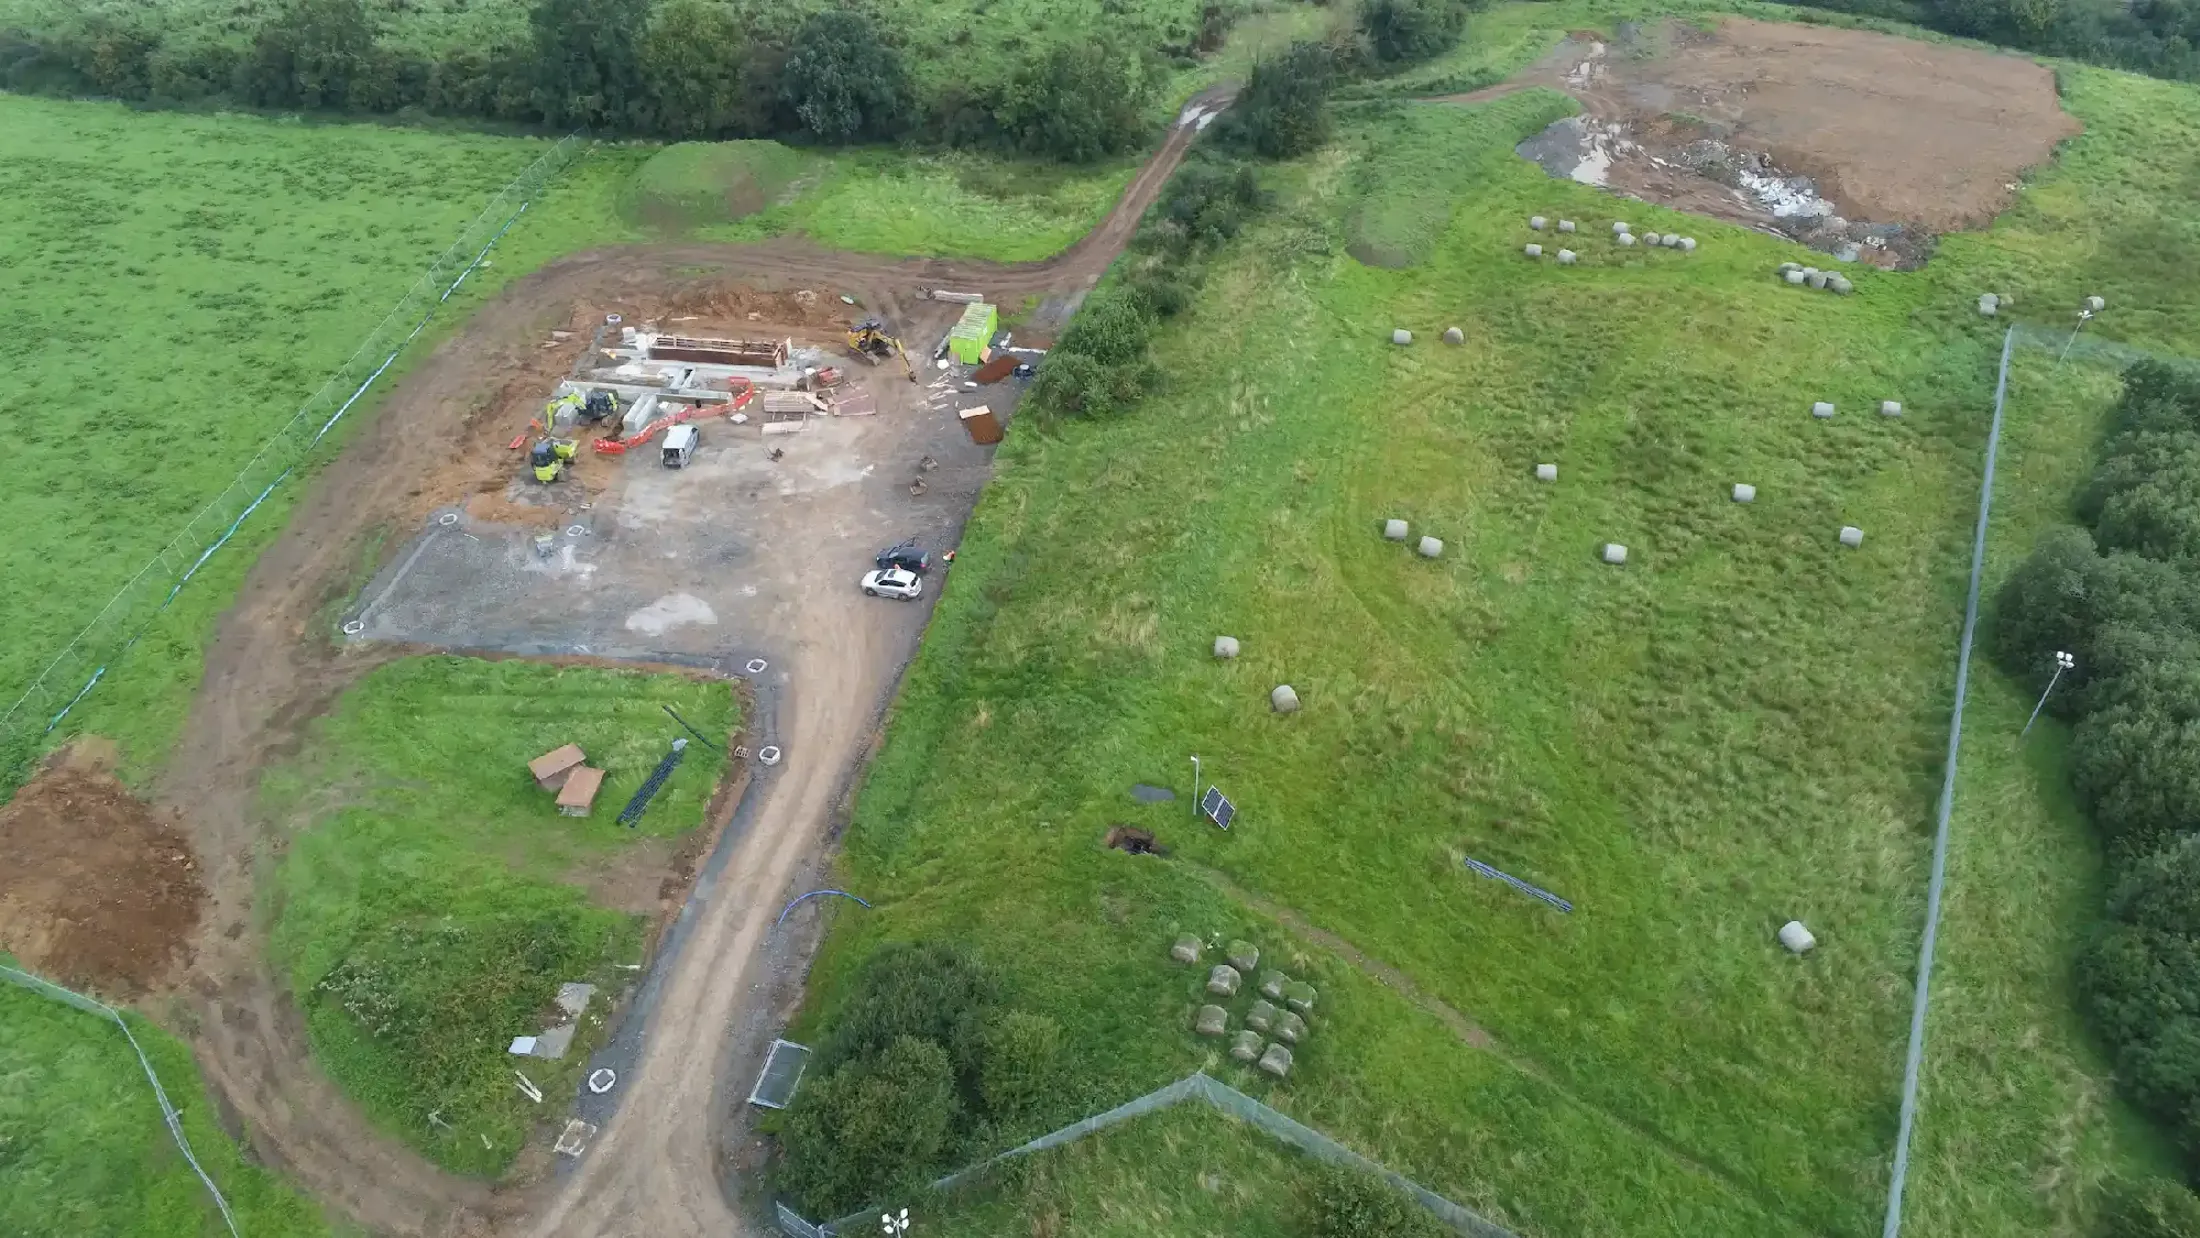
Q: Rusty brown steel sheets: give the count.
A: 2